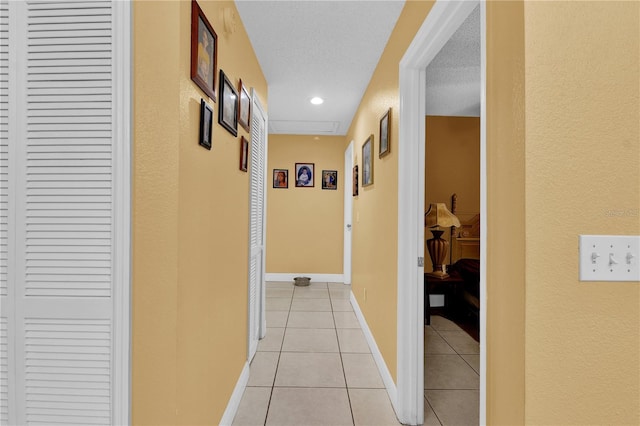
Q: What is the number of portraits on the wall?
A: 11